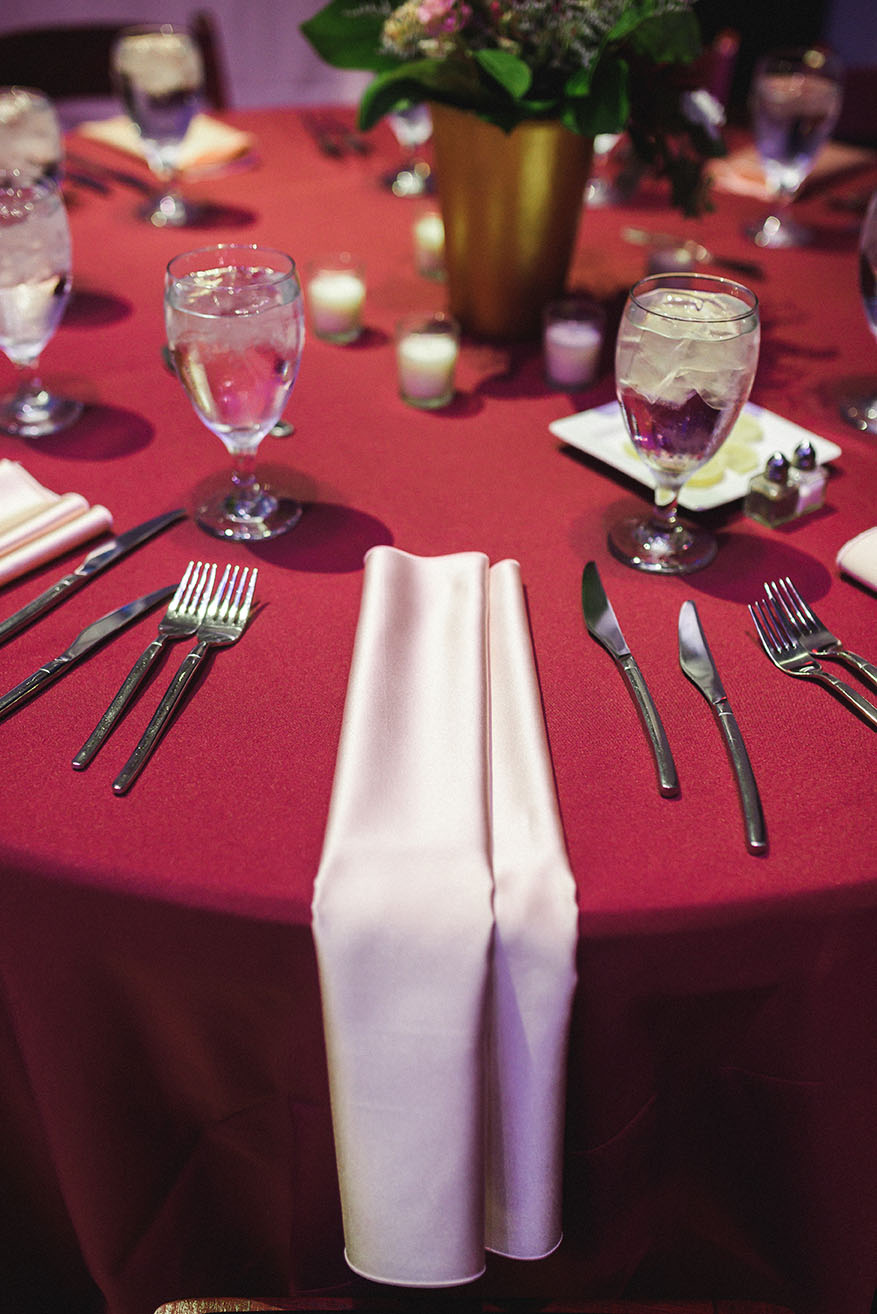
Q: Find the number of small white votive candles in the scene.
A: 4